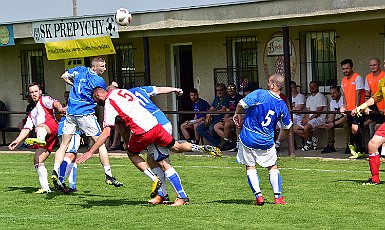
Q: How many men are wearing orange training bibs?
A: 2